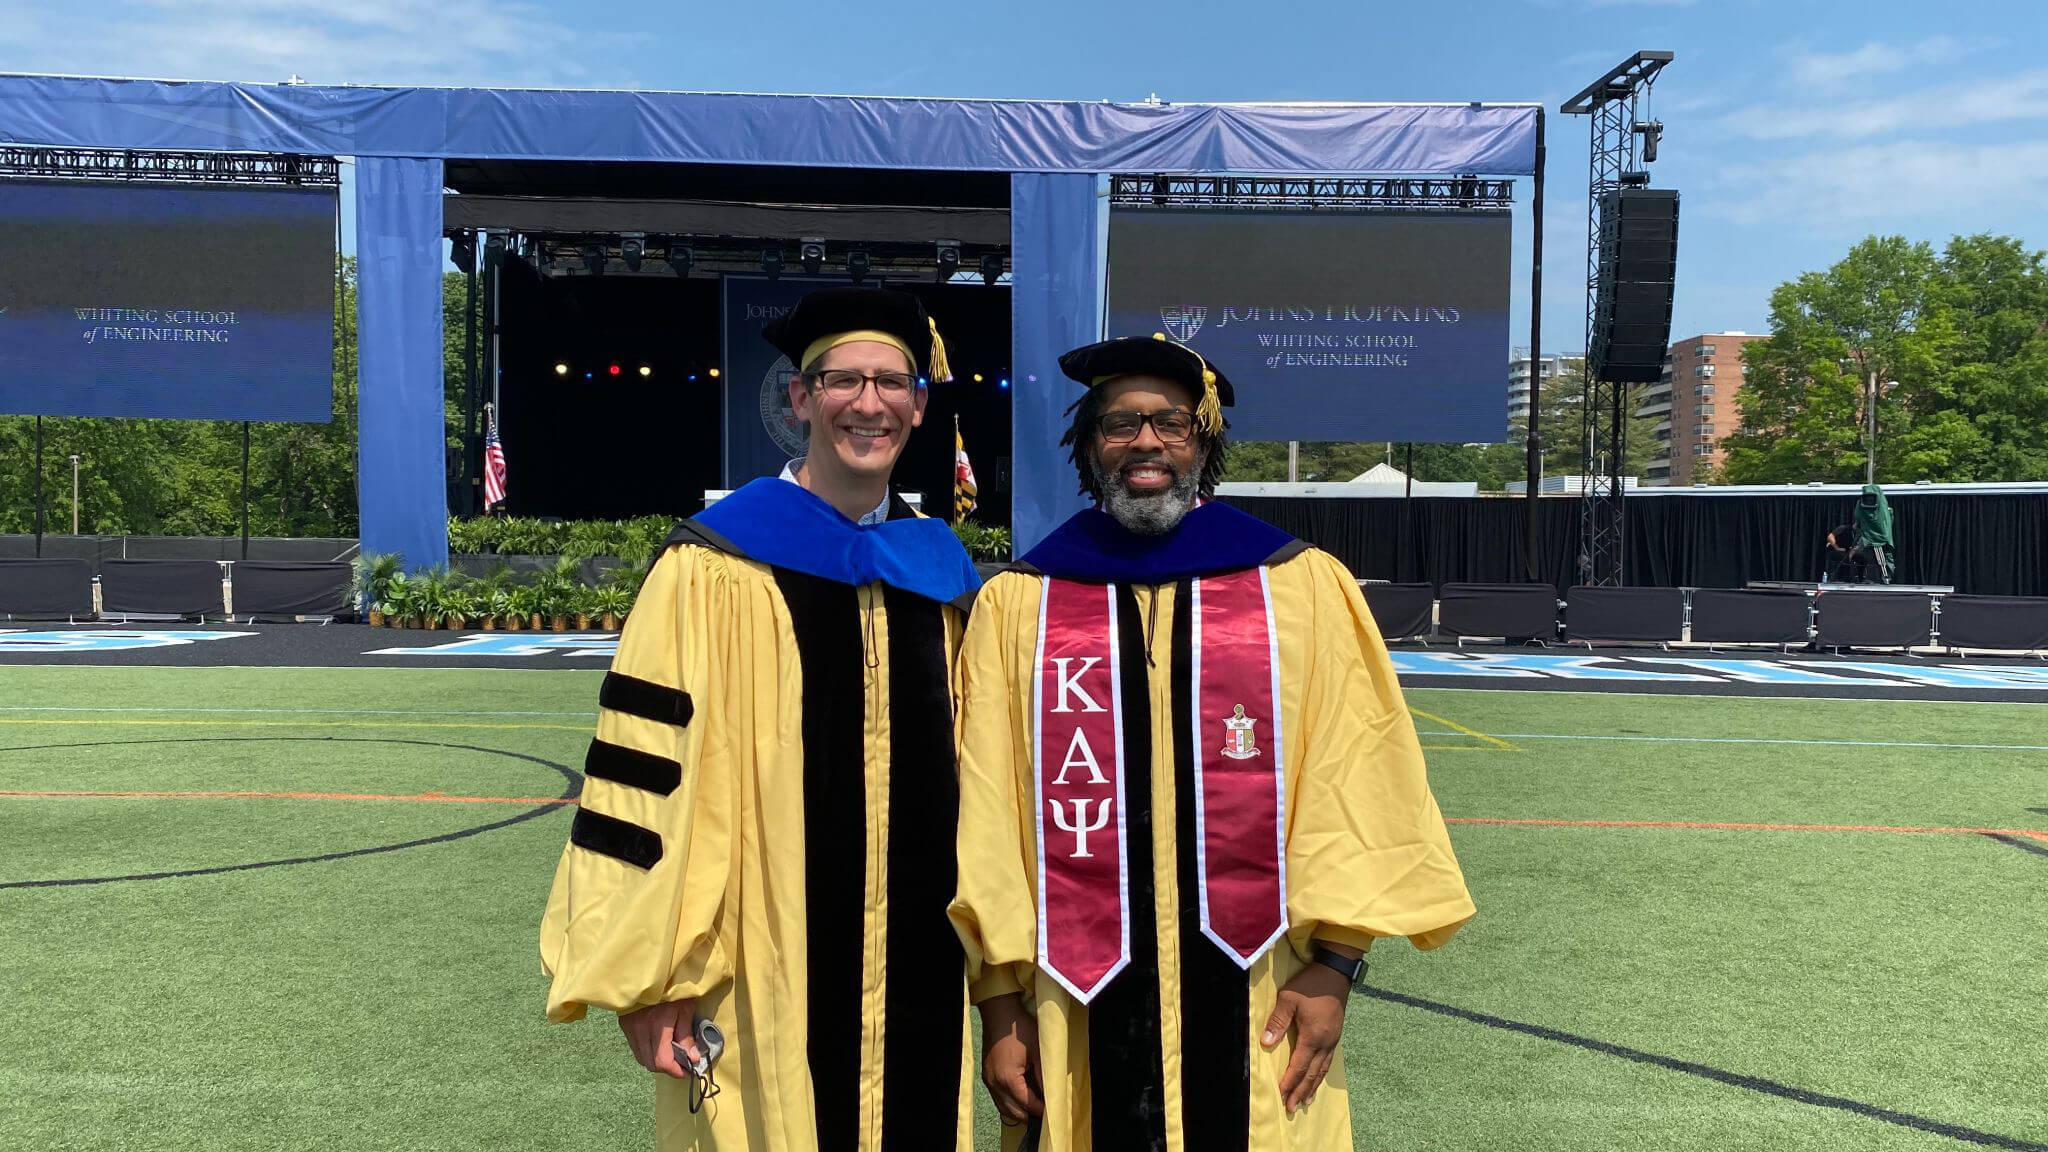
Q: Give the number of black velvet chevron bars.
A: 3